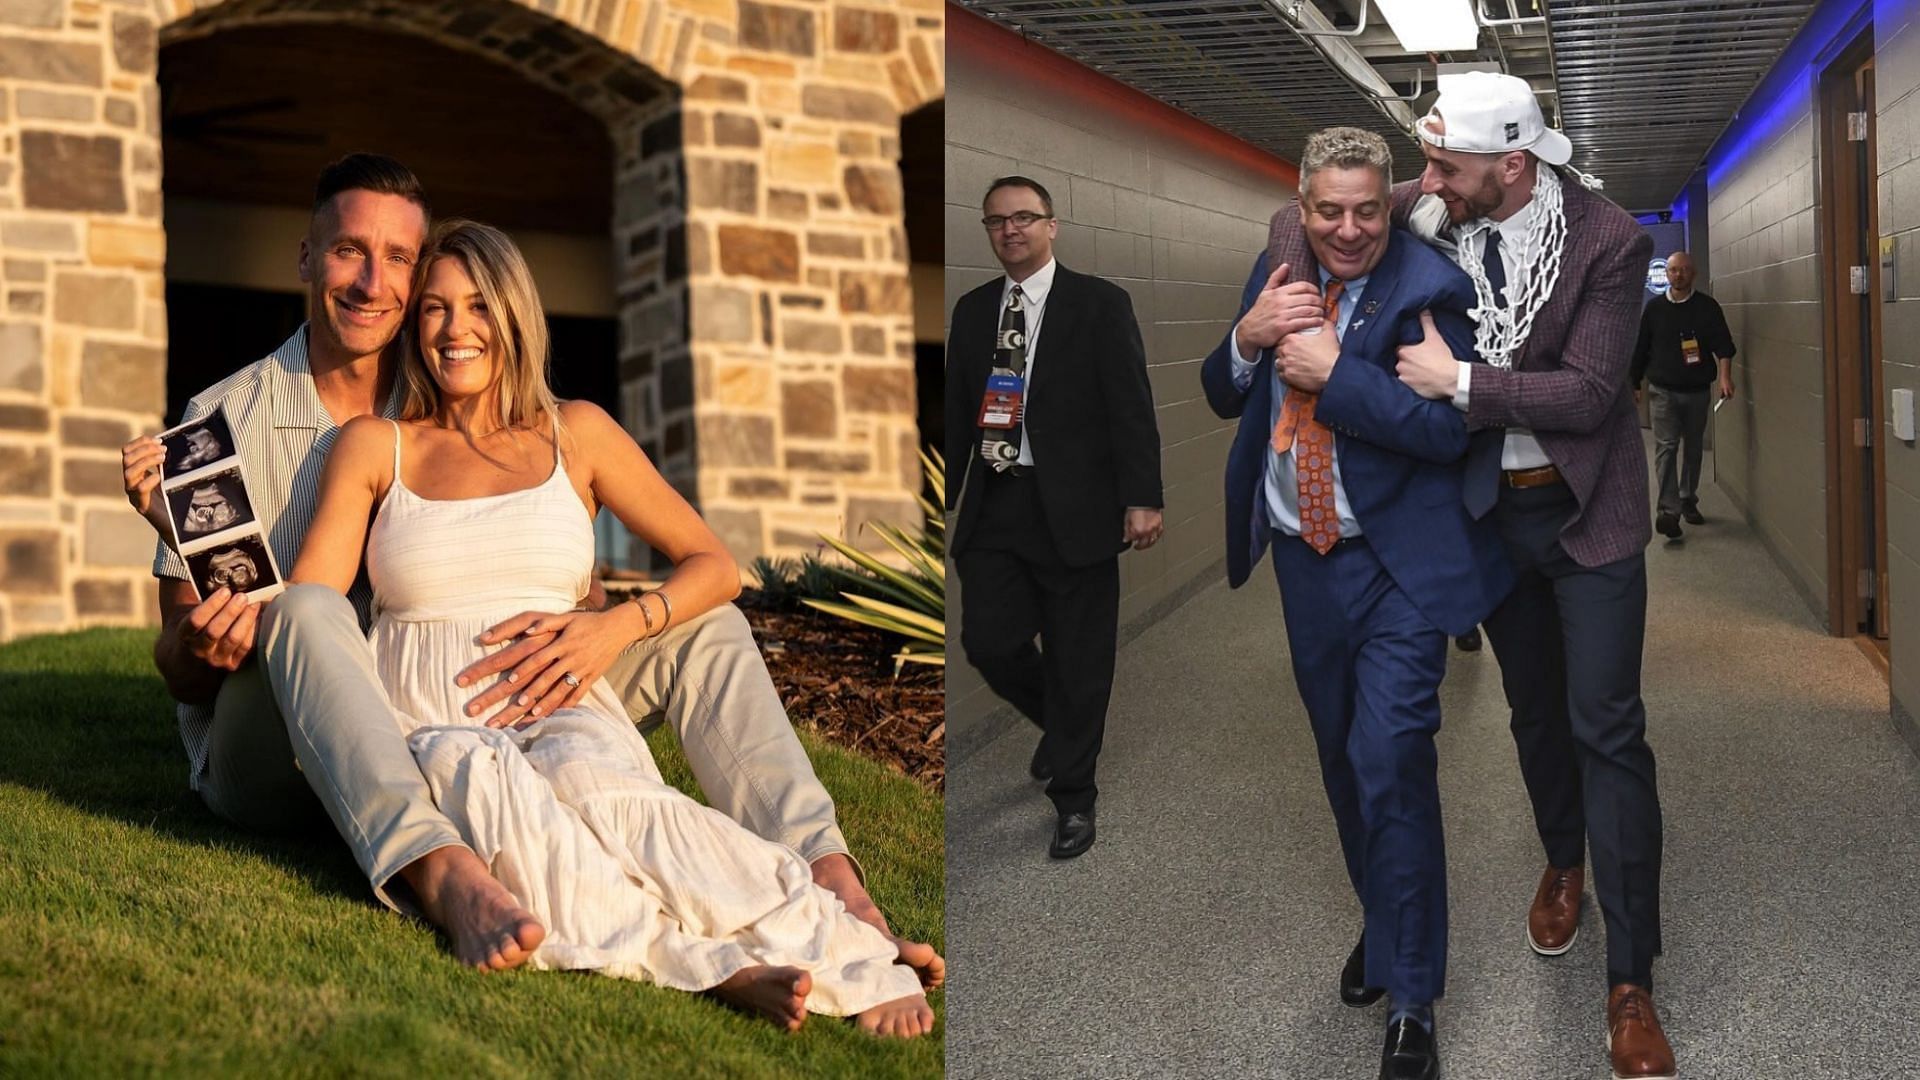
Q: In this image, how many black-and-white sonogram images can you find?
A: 3